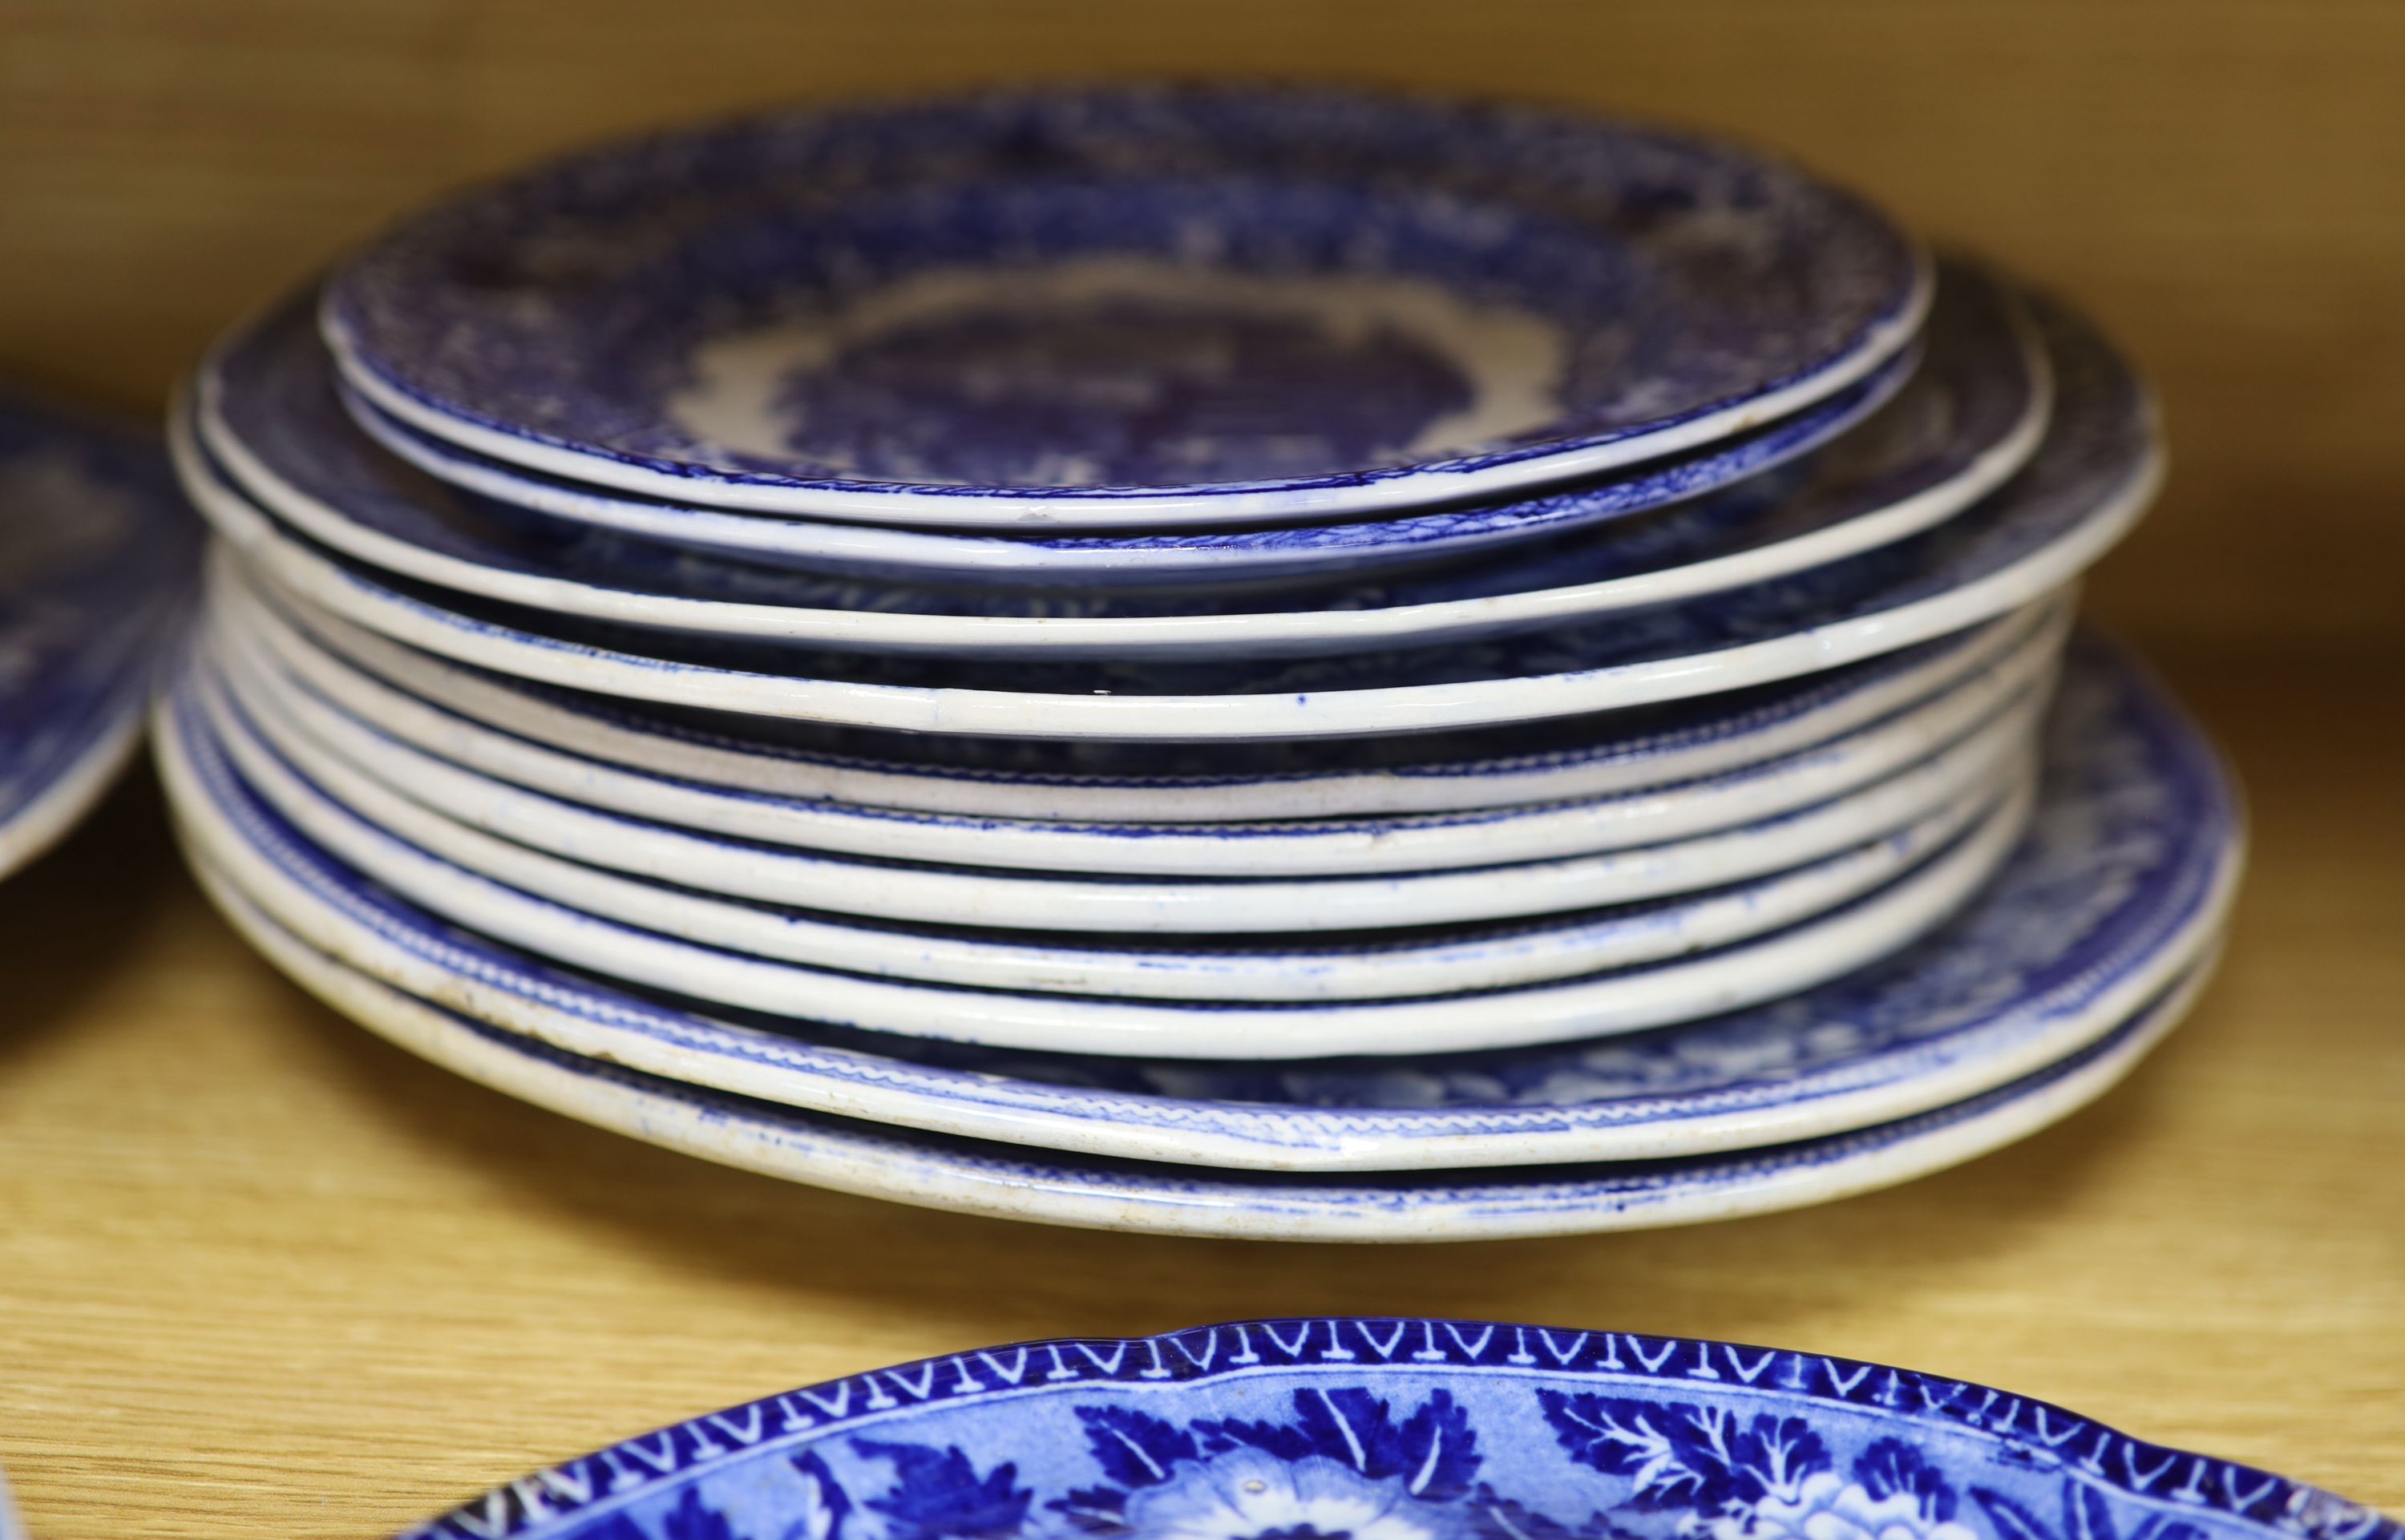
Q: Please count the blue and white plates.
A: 13